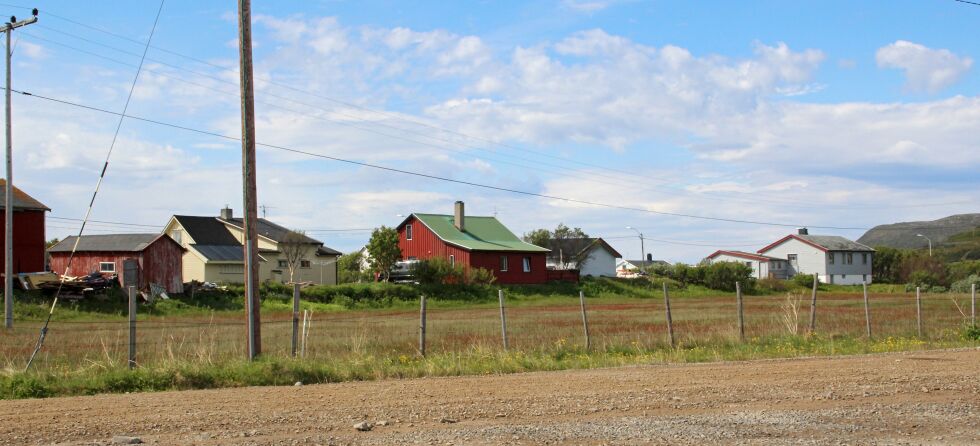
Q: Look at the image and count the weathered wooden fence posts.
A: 11